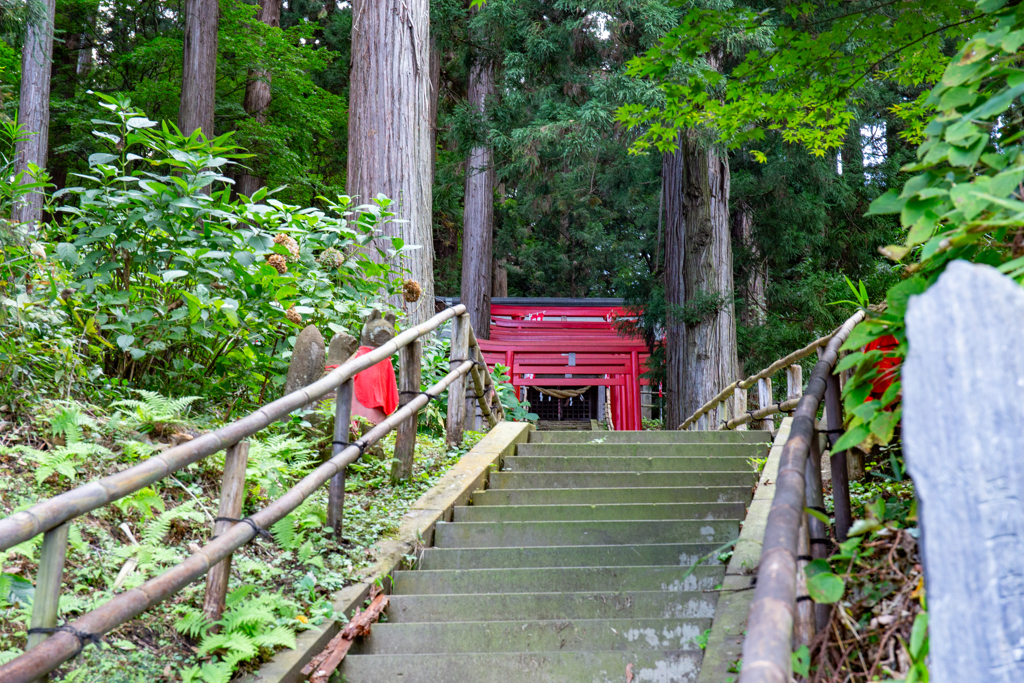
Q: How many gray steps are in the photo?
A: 12